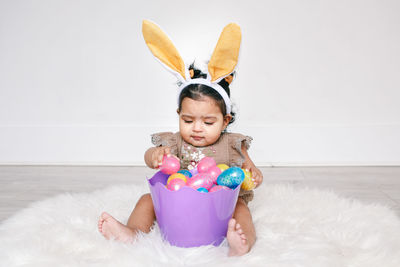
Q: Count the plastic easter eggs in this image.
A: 12